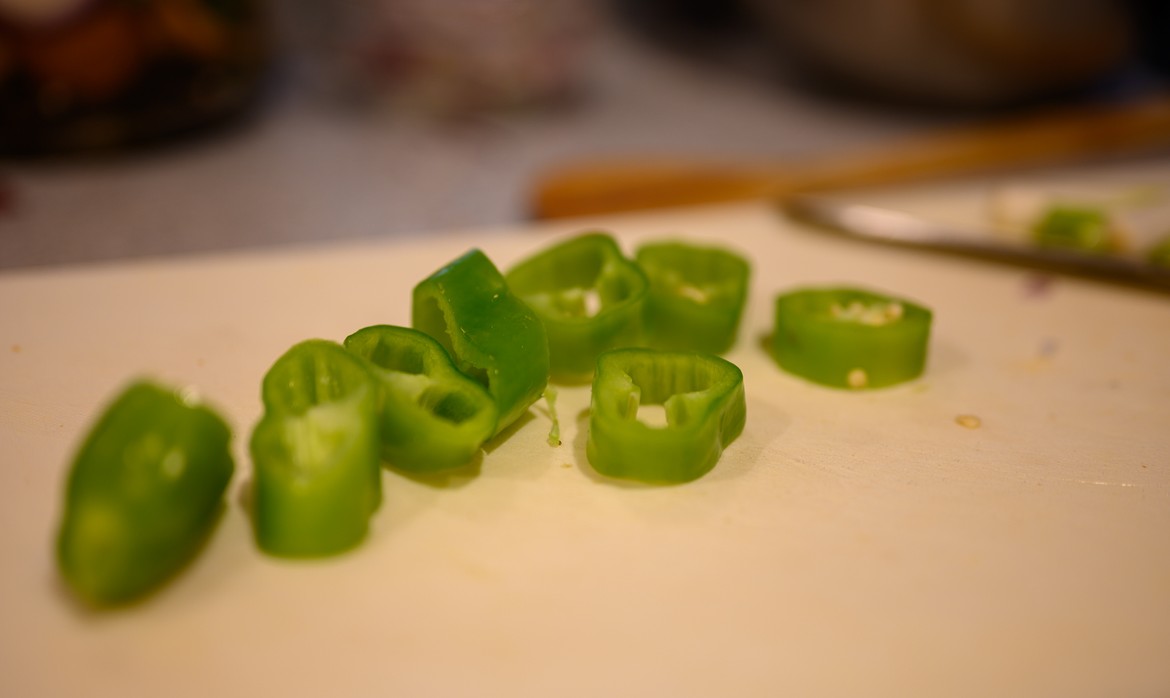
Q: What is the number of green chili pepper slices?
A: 8